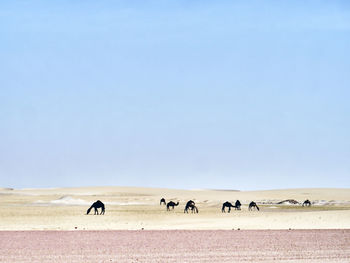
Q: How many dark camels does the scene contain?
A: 8